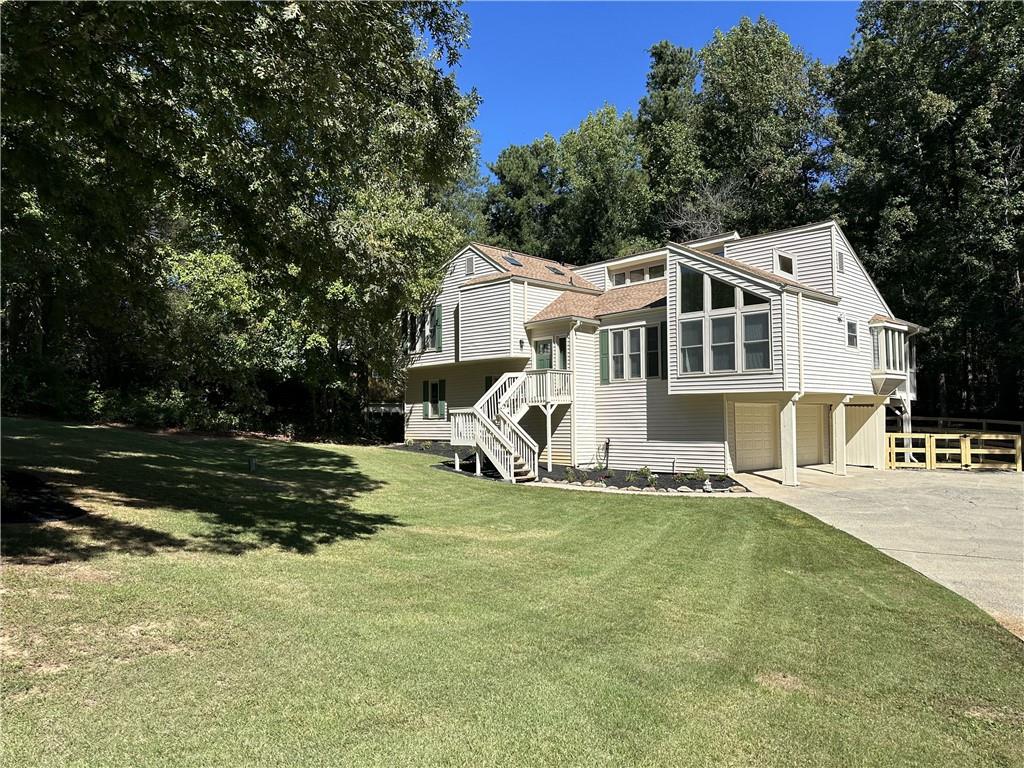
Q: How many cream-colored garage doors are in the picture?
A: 2